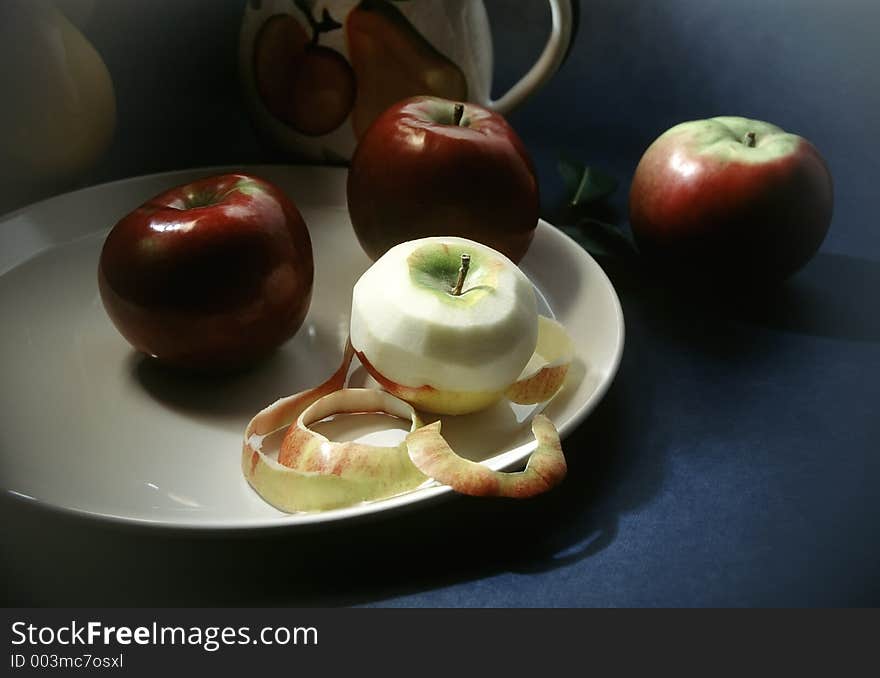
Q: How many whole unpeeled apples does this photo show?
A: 3